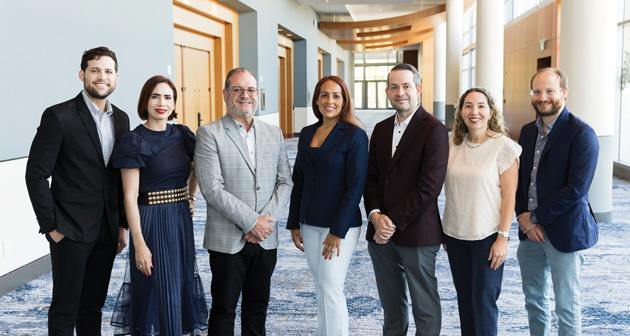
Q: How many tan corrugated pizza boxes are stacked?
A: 0